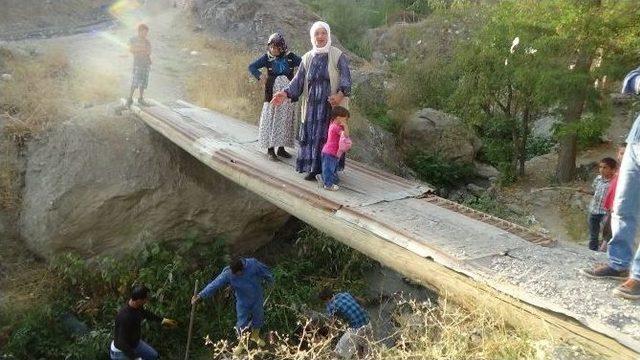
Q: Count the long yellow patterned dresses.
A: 0